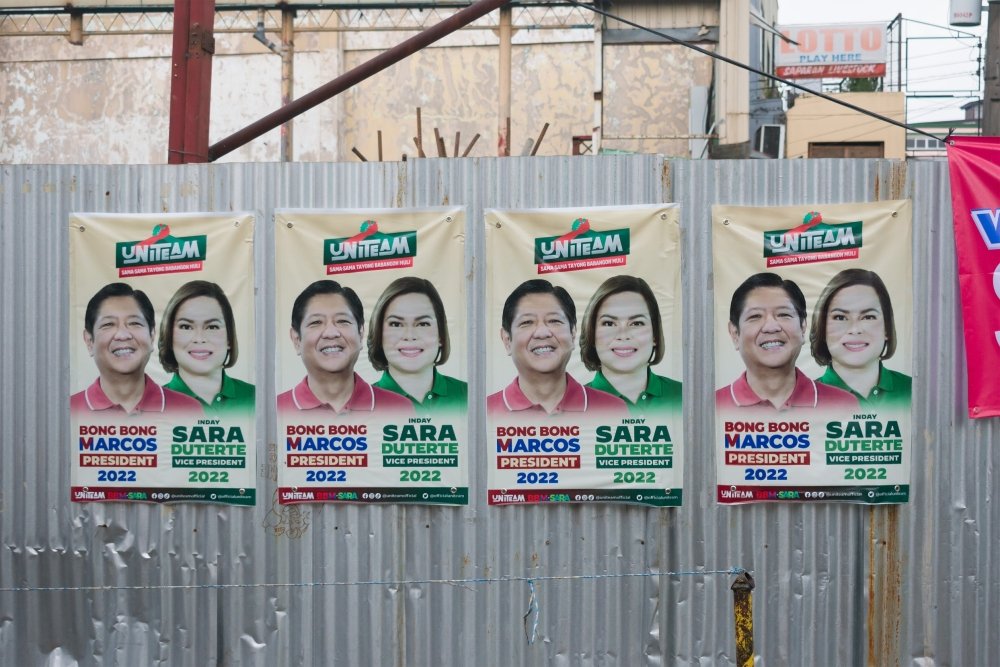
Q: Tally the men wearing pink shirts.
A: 4